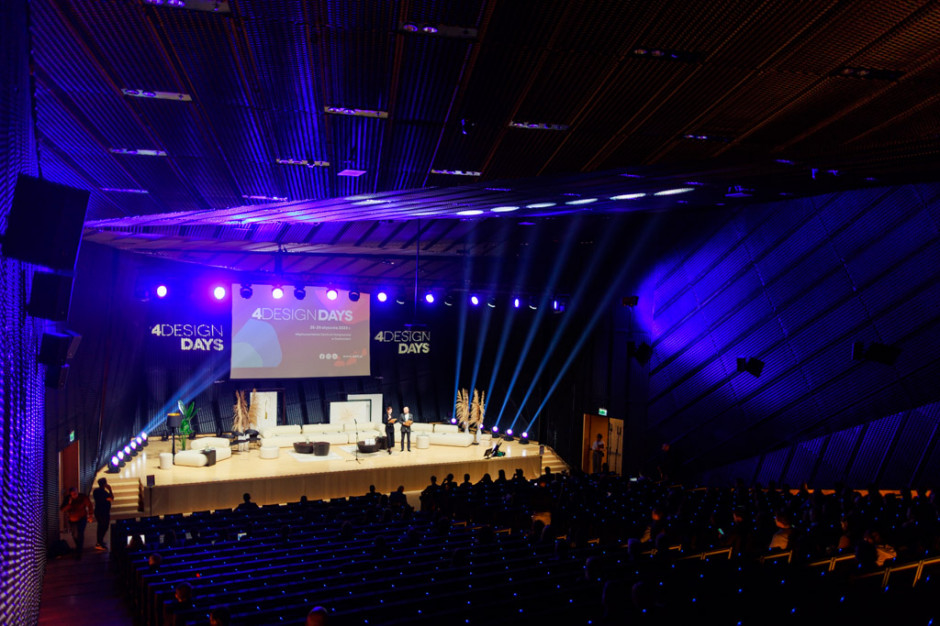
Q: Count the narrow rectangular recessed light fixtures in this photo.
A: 13